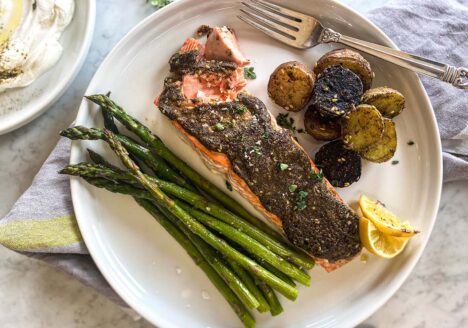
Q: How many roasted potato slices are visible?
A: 8